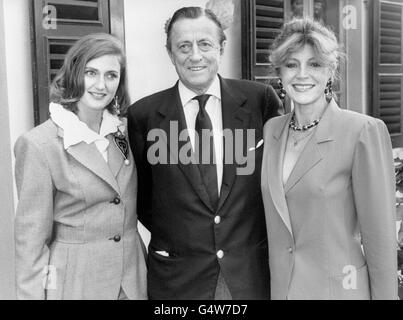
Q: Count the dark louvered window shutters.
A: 3